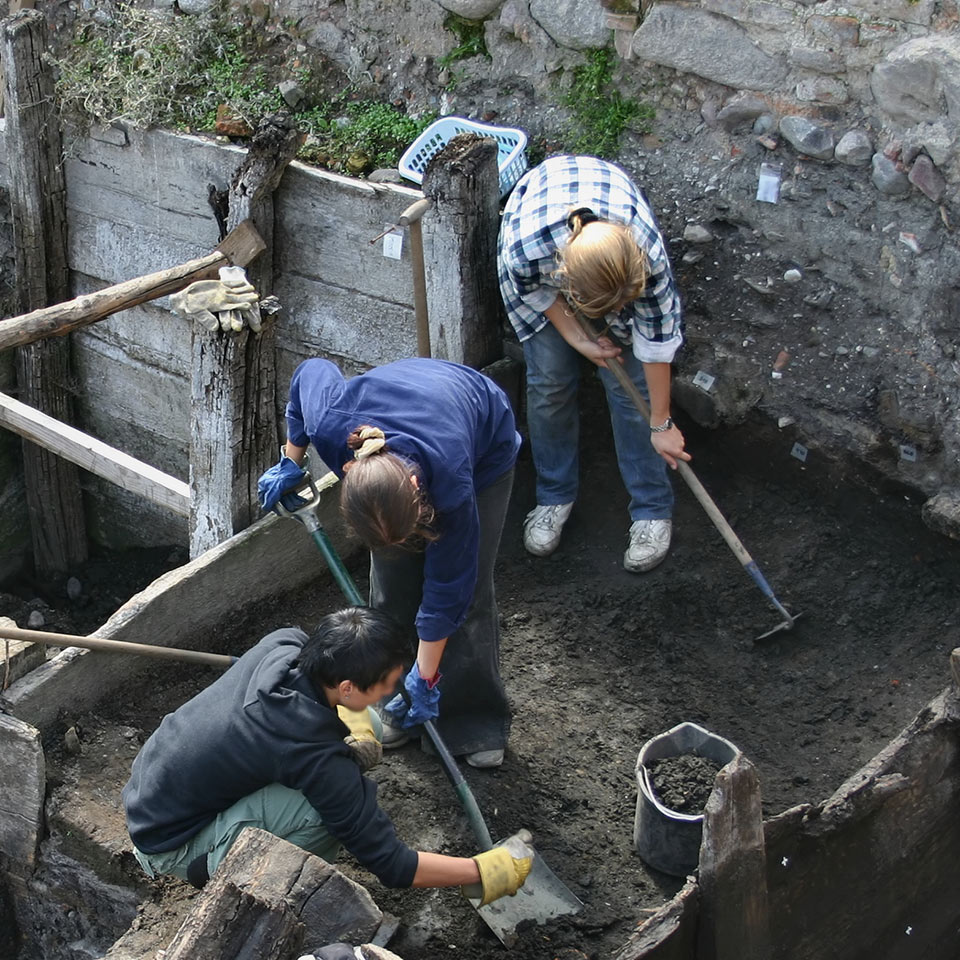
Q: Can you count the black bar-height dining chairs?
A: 0